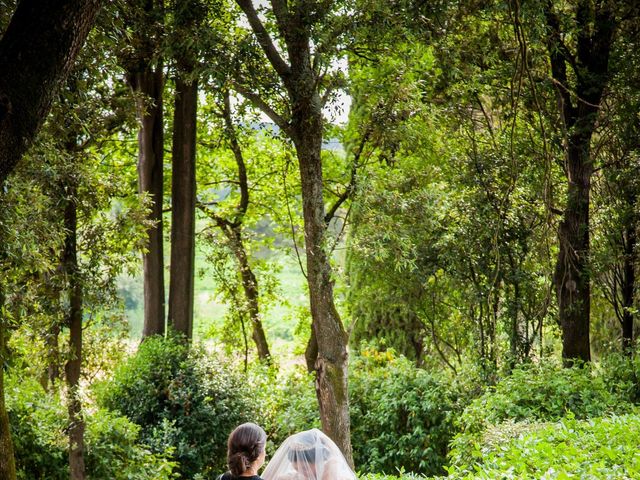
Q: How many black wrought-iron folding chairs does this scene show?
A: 0